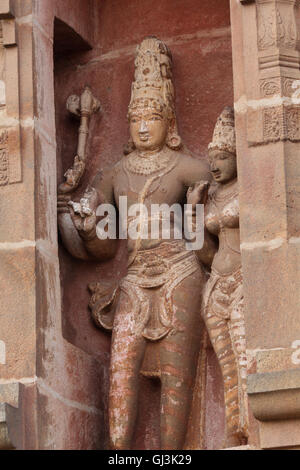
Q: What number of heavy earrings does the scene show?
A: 2